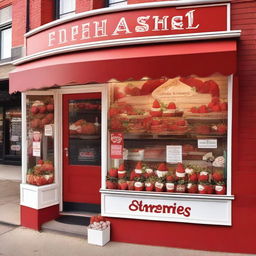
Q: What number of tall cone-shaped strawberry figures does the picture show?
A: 4